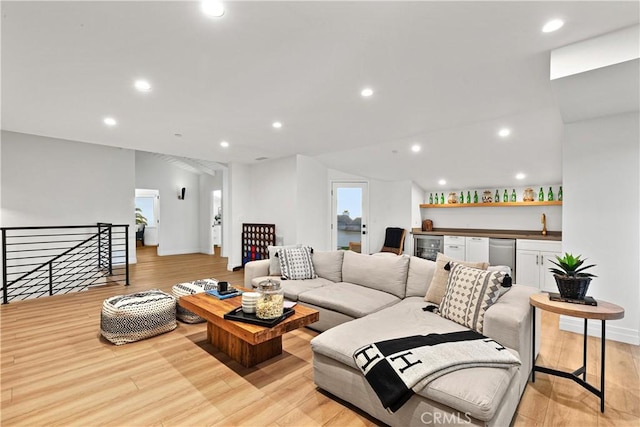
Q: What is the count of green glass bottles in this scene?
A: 12